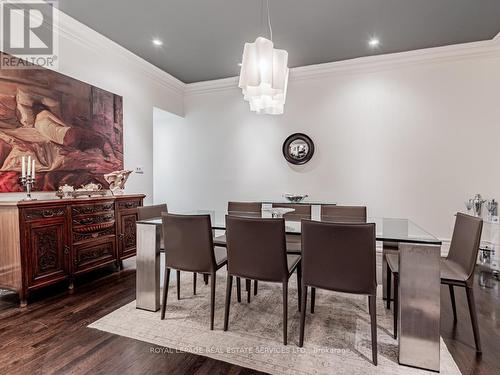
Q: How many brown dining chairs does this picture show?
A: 8